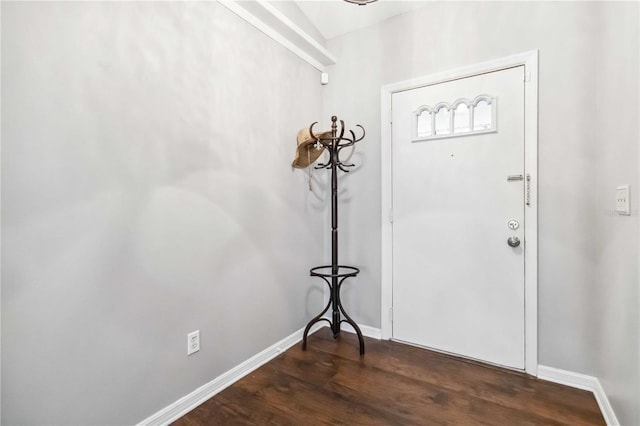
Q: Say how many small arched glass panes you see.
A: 4